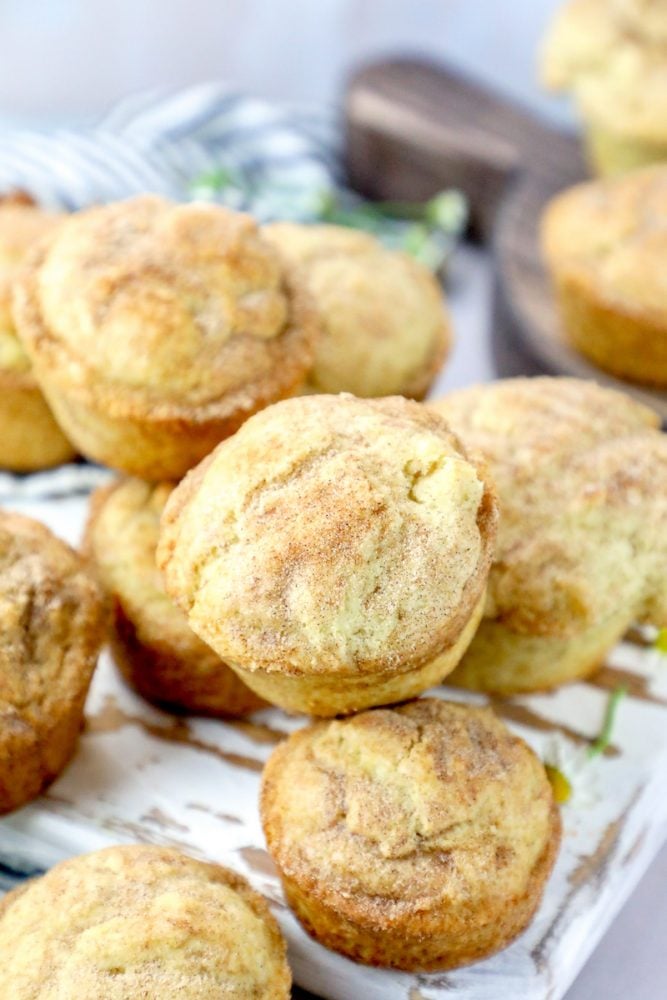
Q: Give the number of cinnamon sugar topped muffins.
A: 11